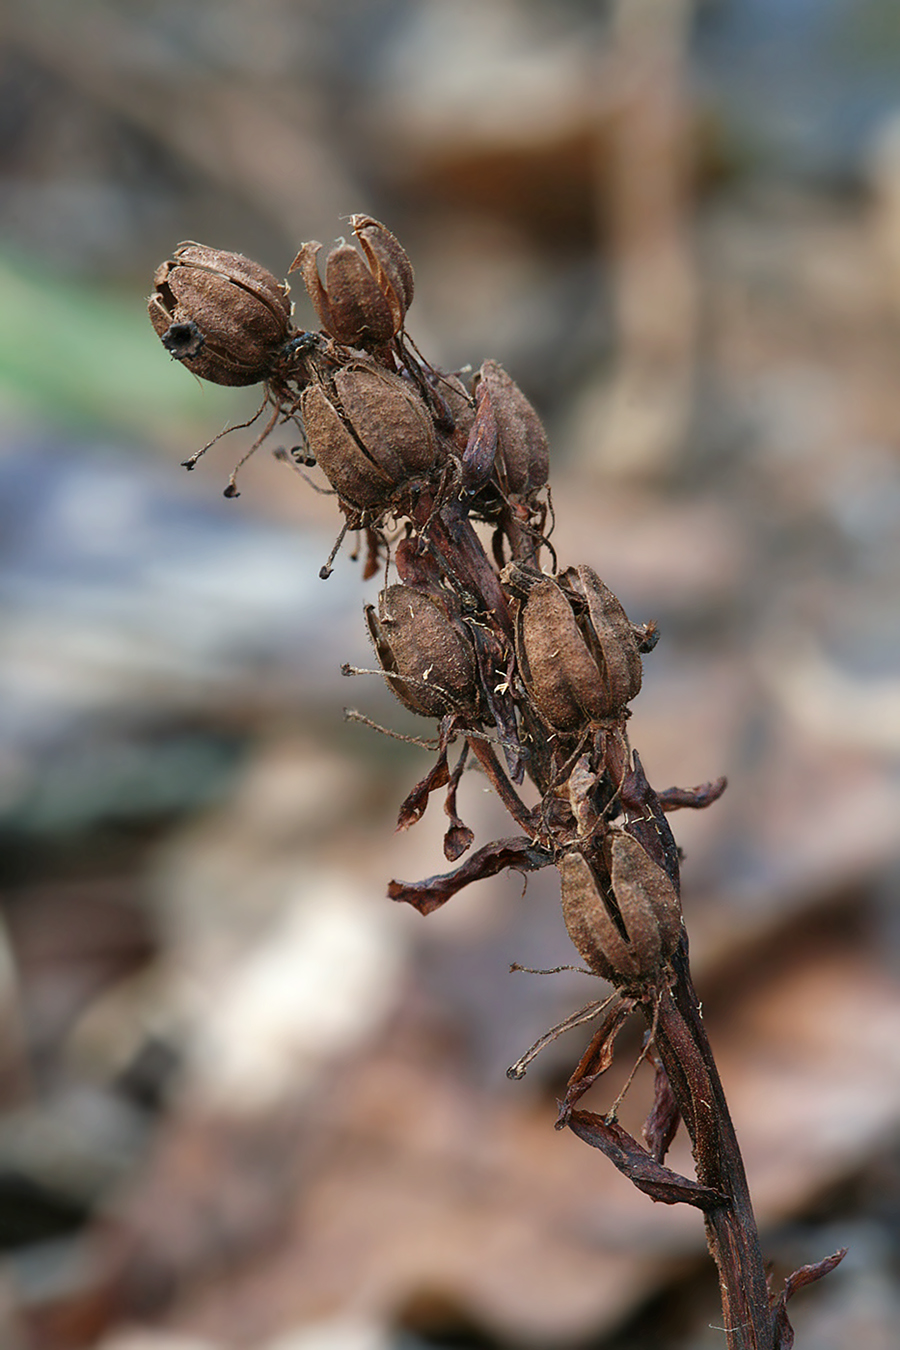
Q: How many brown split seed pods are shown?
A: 7